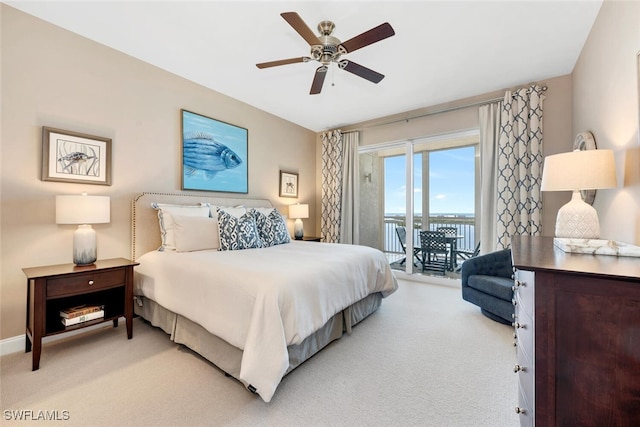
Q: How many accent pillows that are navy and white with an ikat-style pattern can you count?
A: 2